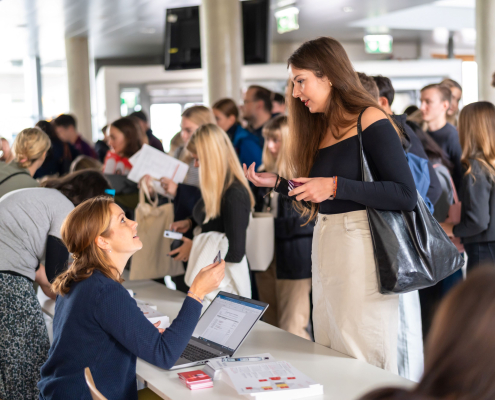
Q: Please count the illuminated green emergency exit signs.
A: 2